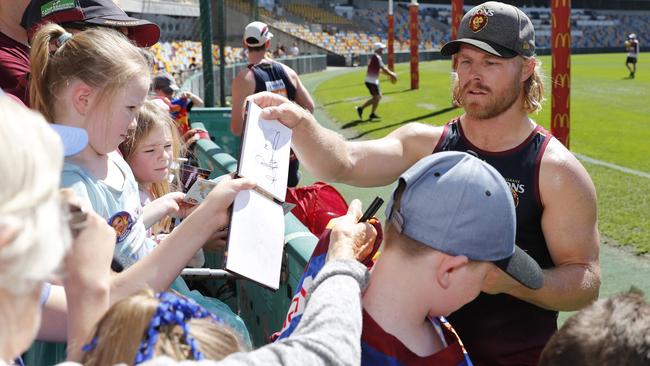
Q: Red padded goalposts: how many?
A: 4